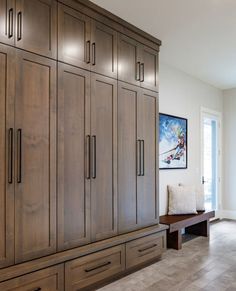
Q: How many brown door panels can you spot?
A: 12